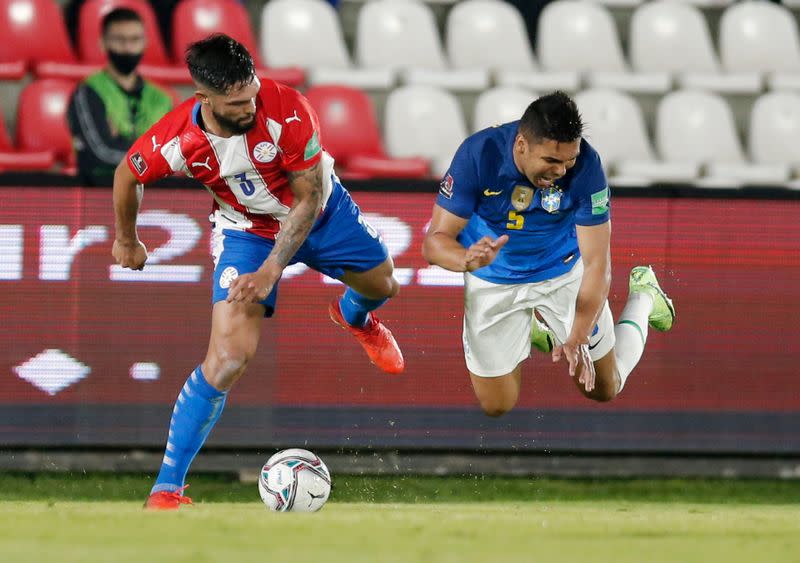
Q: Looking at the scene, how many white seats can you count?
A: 11